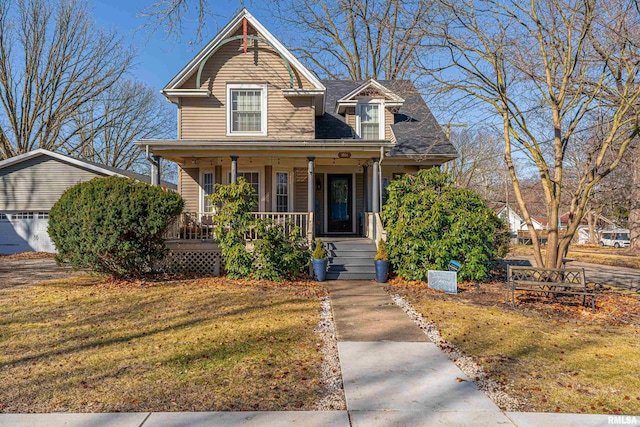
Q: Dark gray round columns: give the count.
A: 5